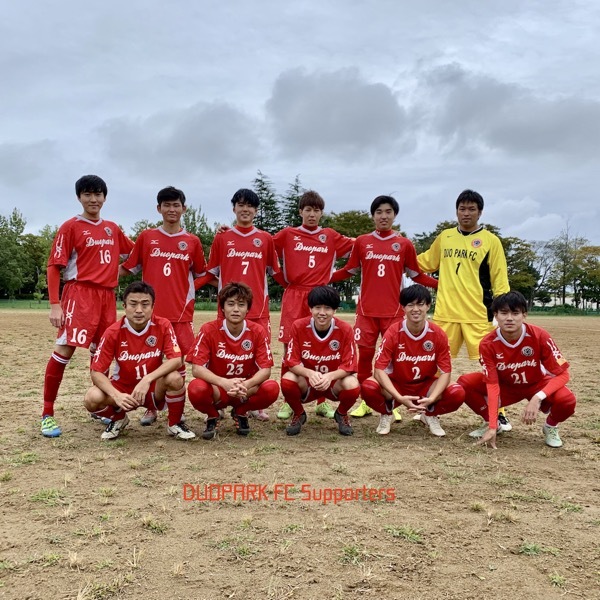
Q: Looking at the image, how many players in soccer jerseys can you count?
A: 11